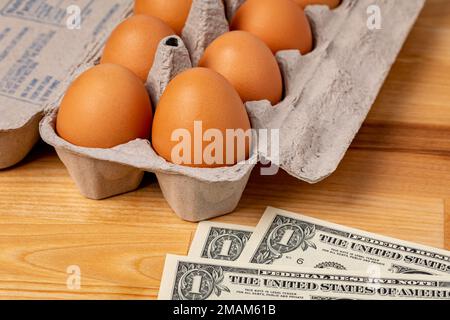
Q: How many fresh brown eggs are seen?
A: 7